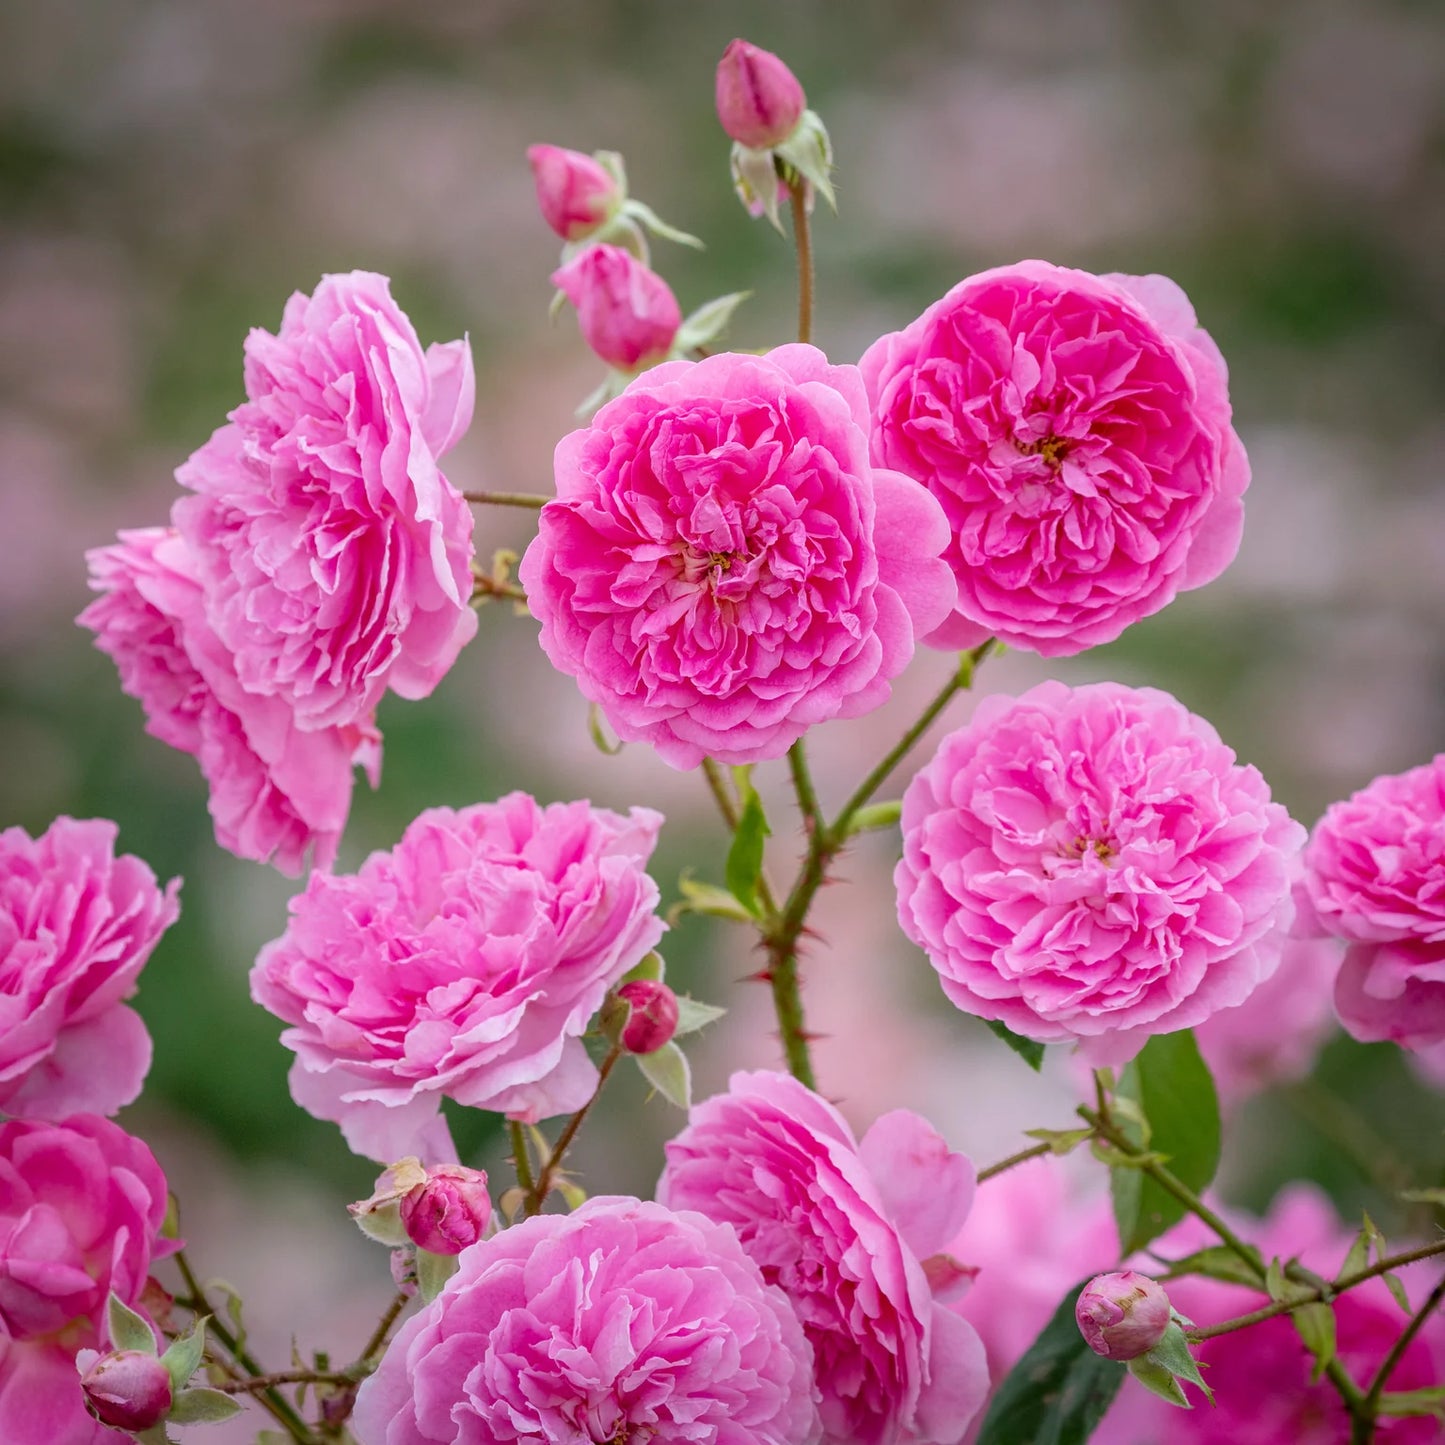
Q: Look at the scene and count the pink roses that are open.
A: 11